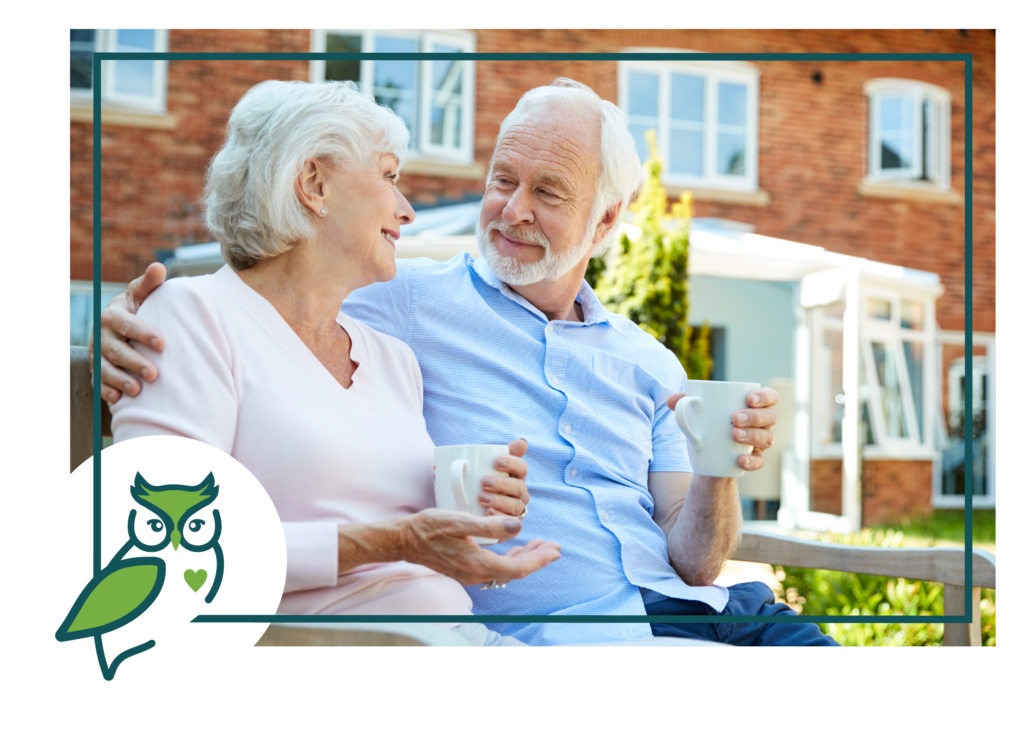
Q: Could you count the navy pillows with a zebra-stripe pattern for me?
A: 0